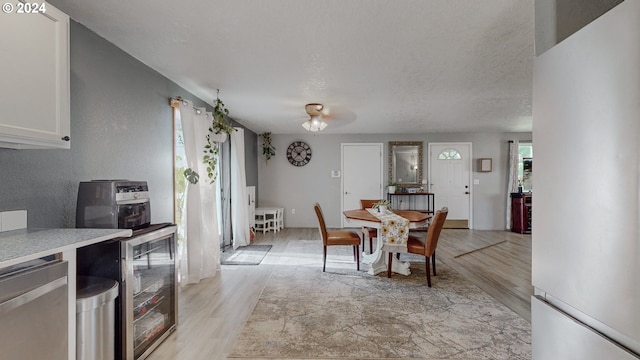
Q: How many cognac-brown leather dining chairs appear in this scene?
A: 3